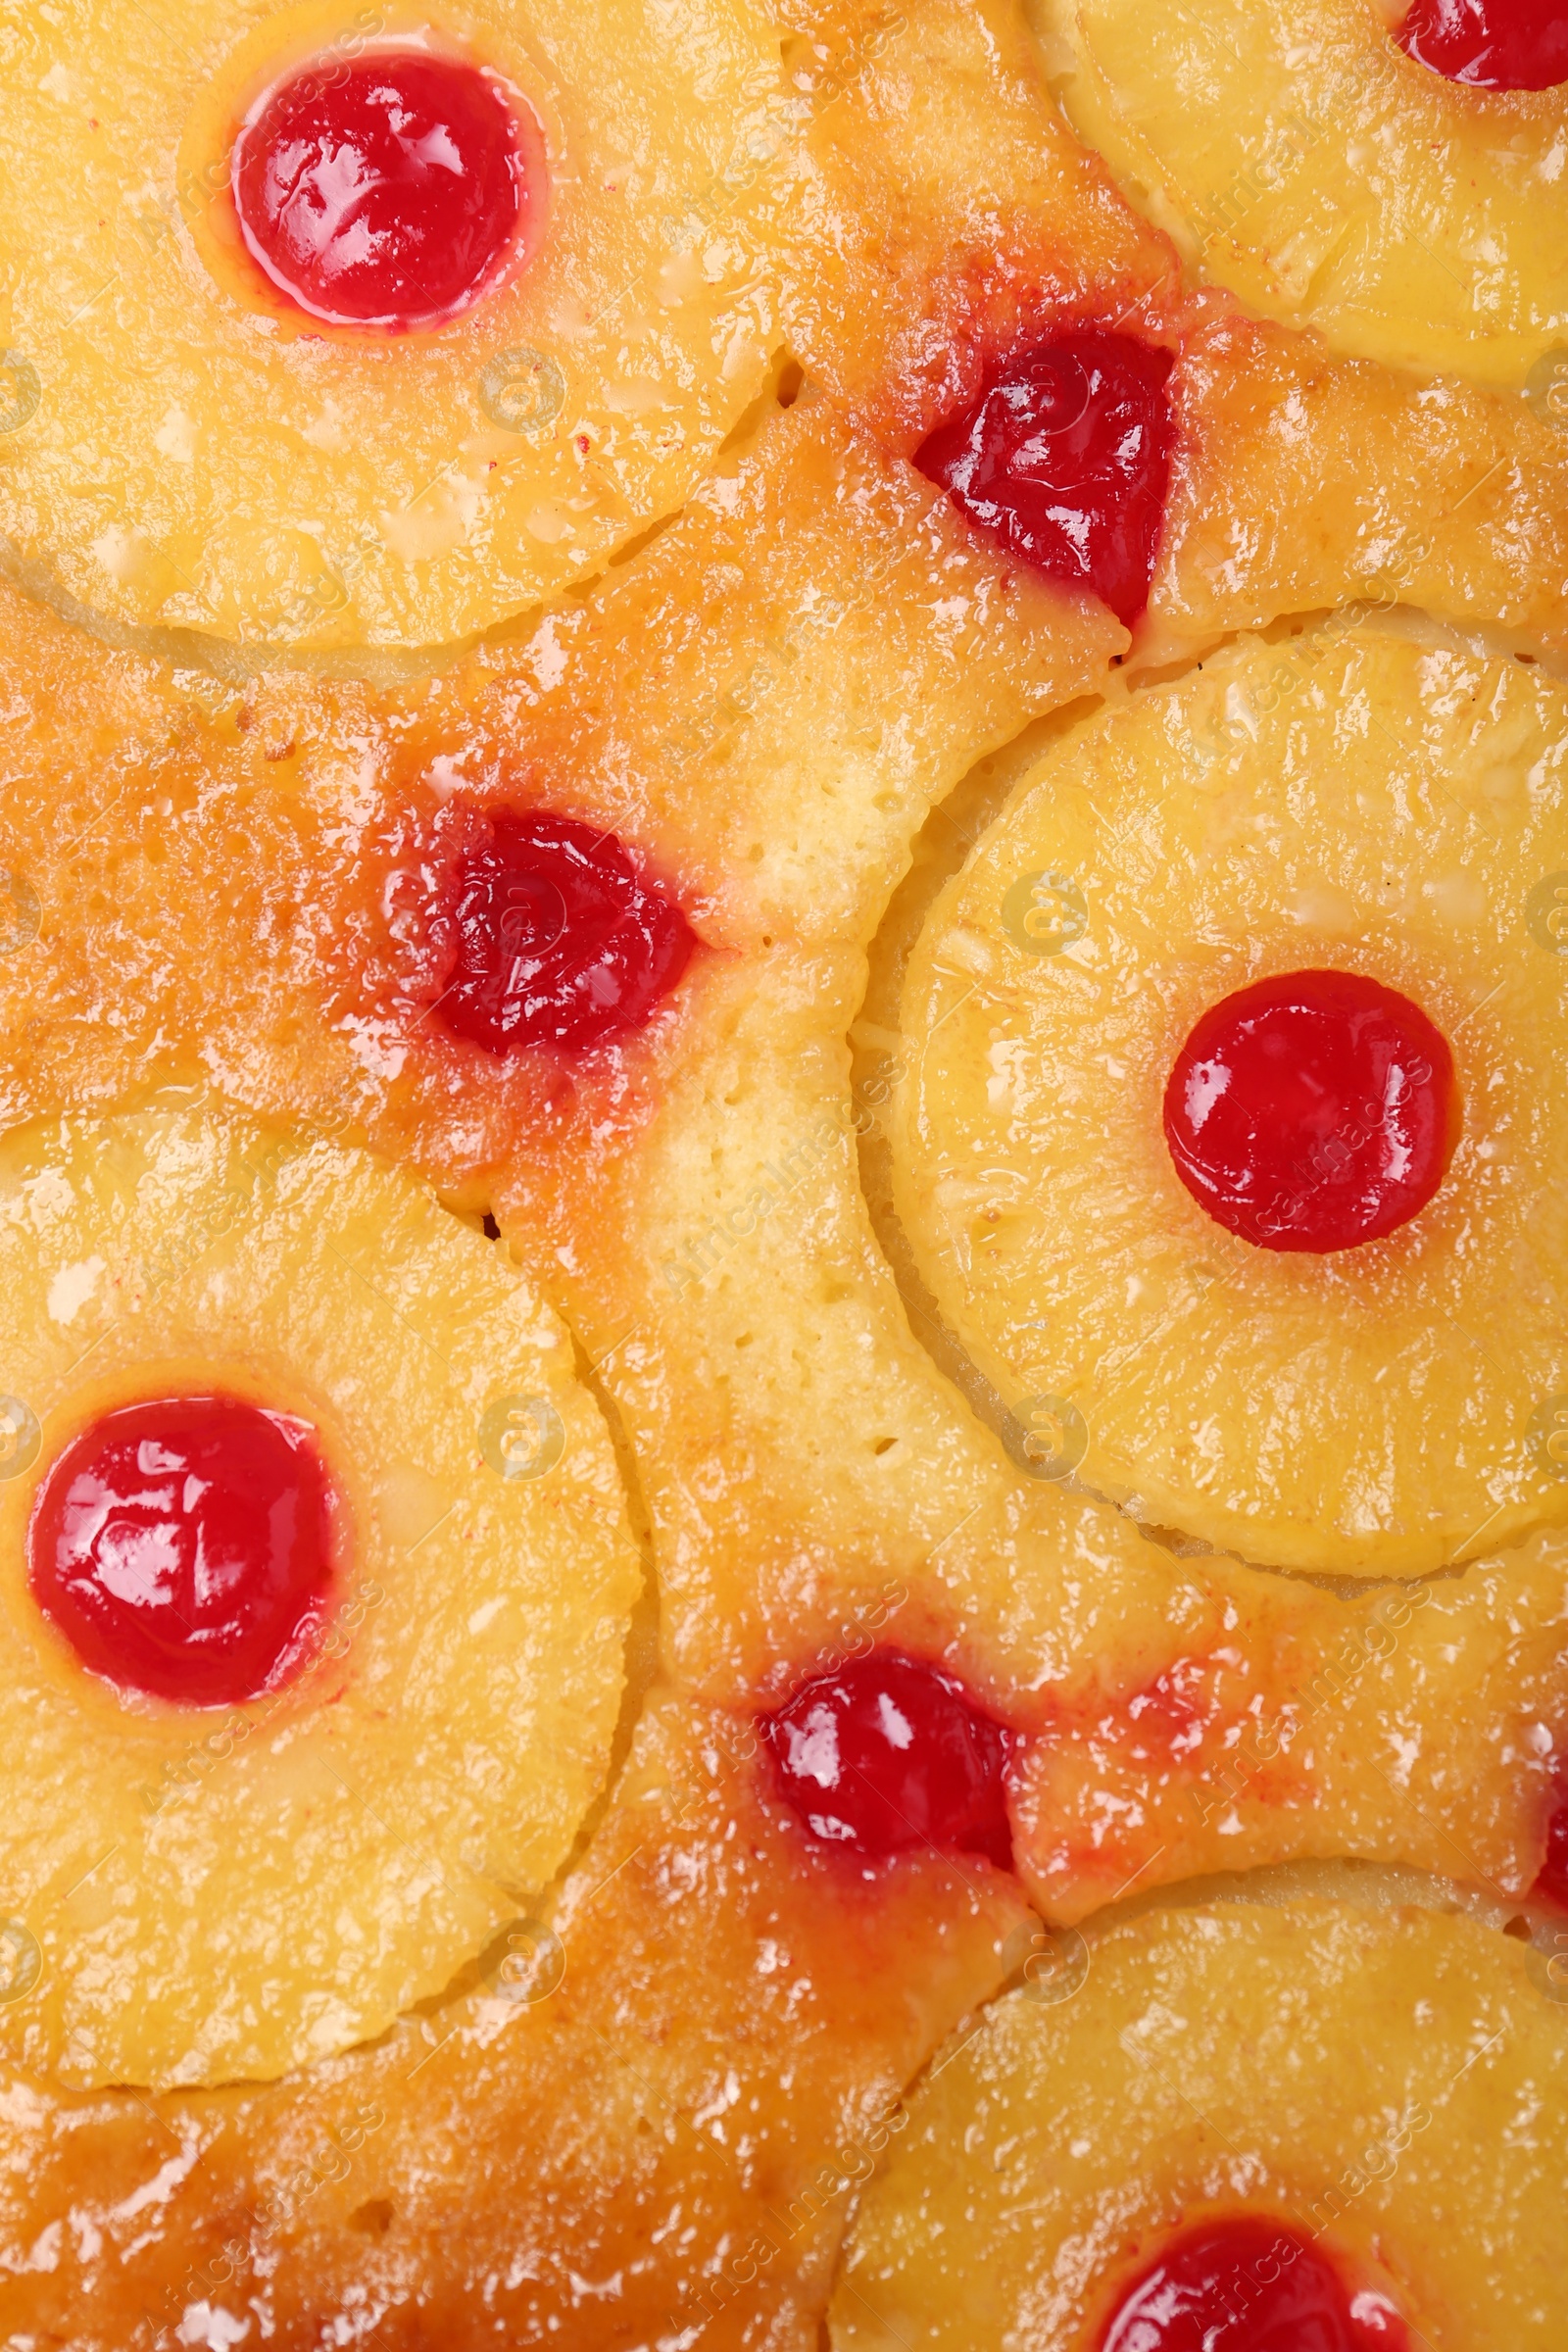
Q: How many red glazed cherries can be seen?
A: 9